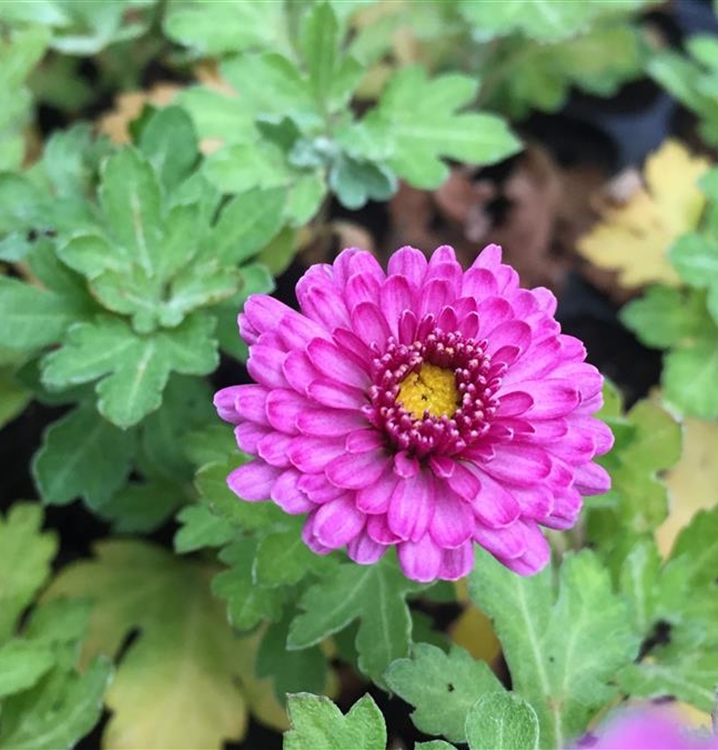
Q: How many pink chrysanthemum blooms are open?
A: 1